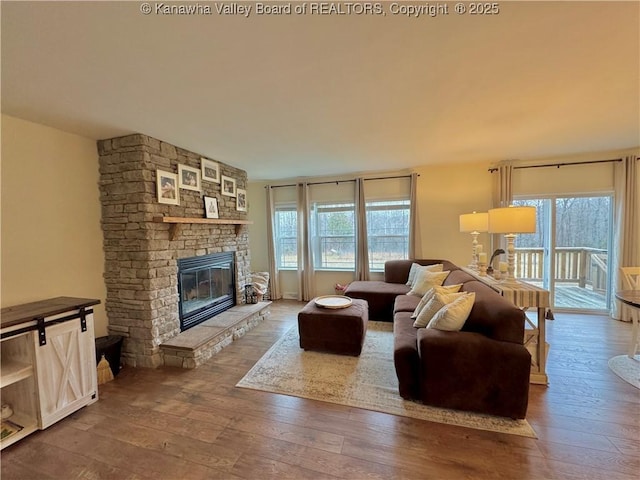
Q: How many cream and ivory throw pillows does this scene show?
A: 5